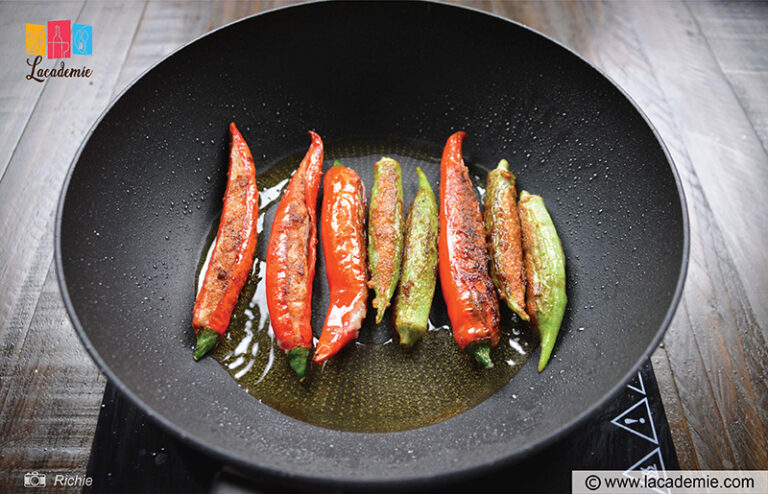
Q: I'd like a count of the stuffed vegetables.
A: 8